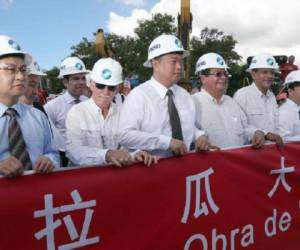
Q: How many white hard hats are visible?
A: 8